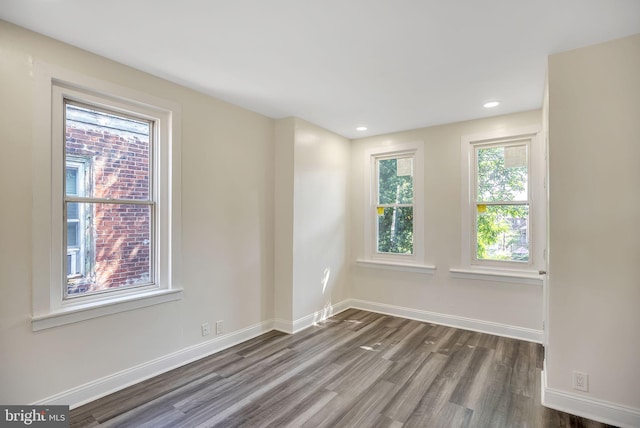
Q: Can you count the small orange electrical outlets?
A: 0